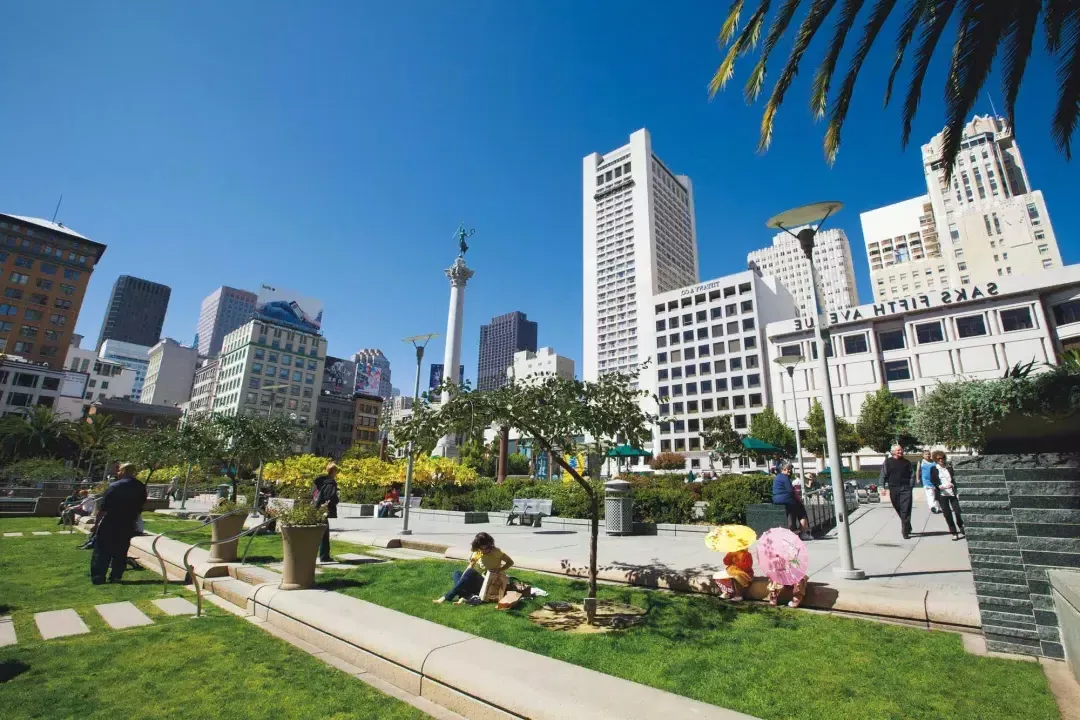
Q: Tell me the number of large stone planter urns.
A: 2